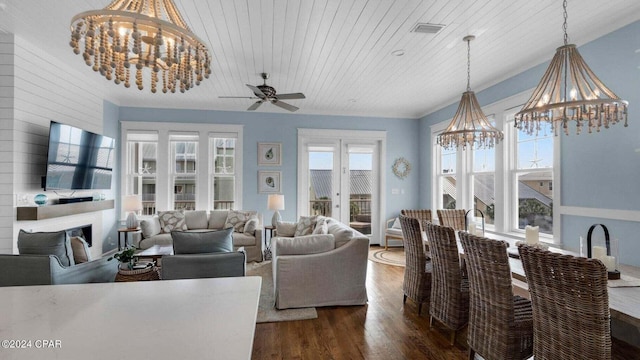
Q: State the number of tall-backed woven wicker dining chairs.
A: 6